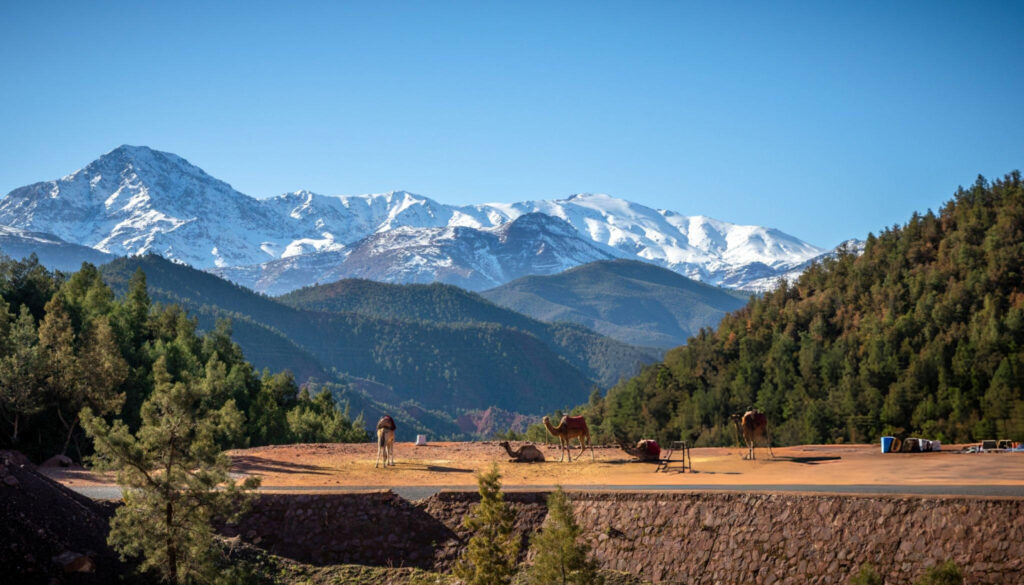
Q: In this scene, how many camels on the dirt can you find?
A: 5